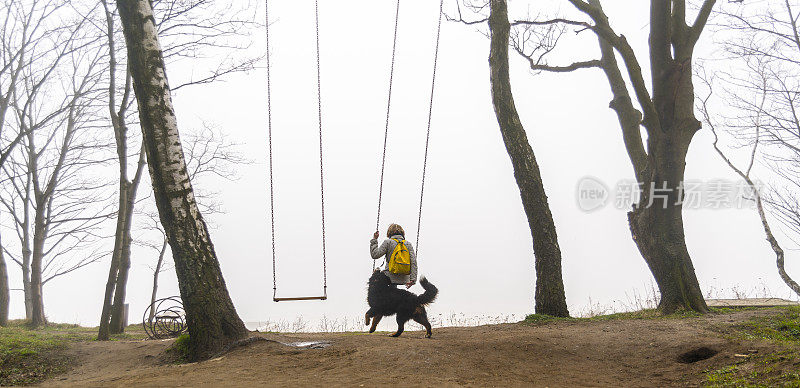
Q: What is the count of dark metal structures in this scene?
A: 1